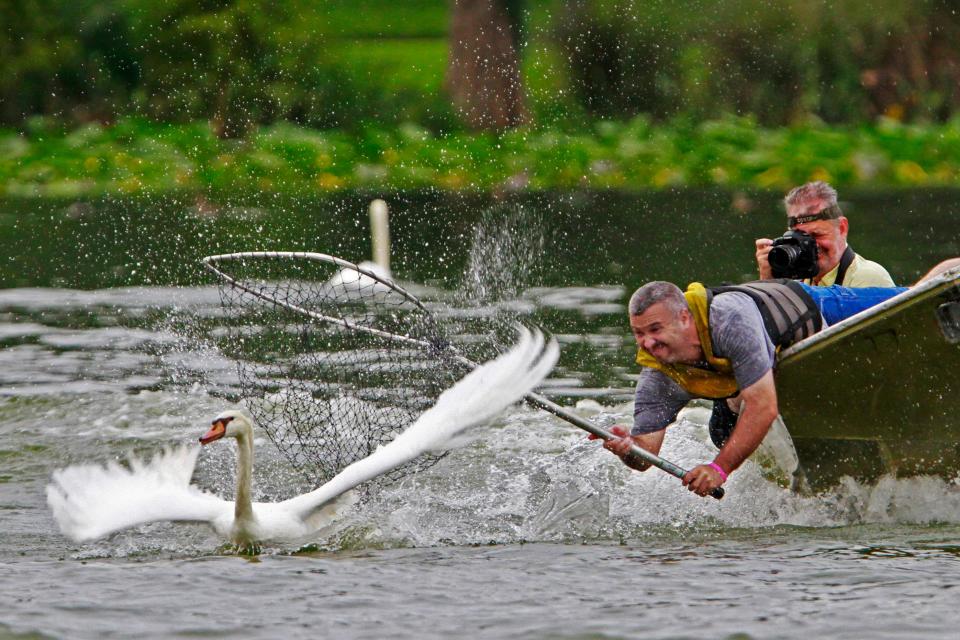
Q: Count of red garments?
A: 0